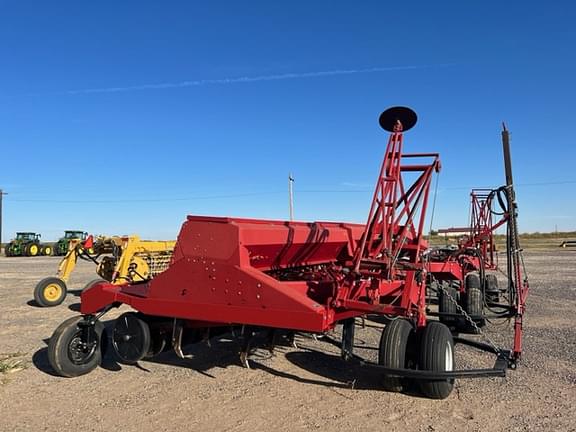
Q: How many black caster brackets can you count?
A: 1